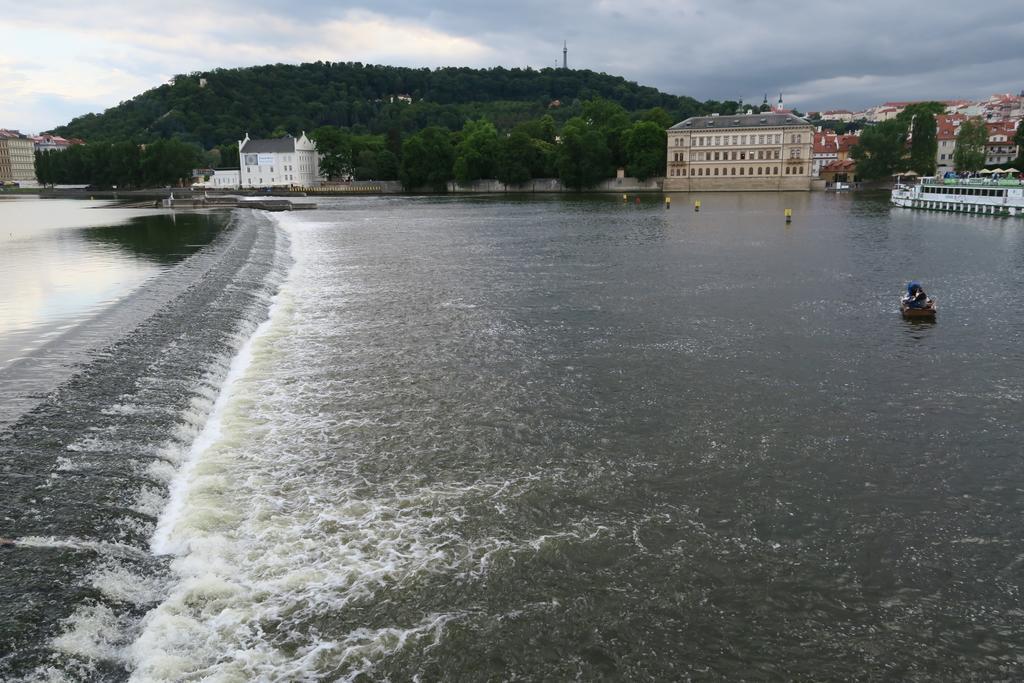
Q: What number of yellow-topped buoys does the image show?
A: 4